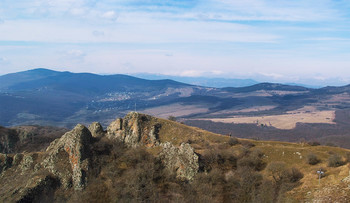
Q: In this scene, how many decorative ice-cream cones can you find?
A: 0